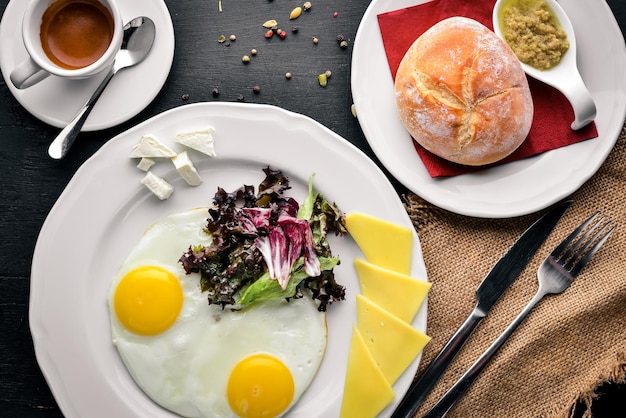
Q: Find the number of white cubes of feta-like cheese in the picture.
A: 5